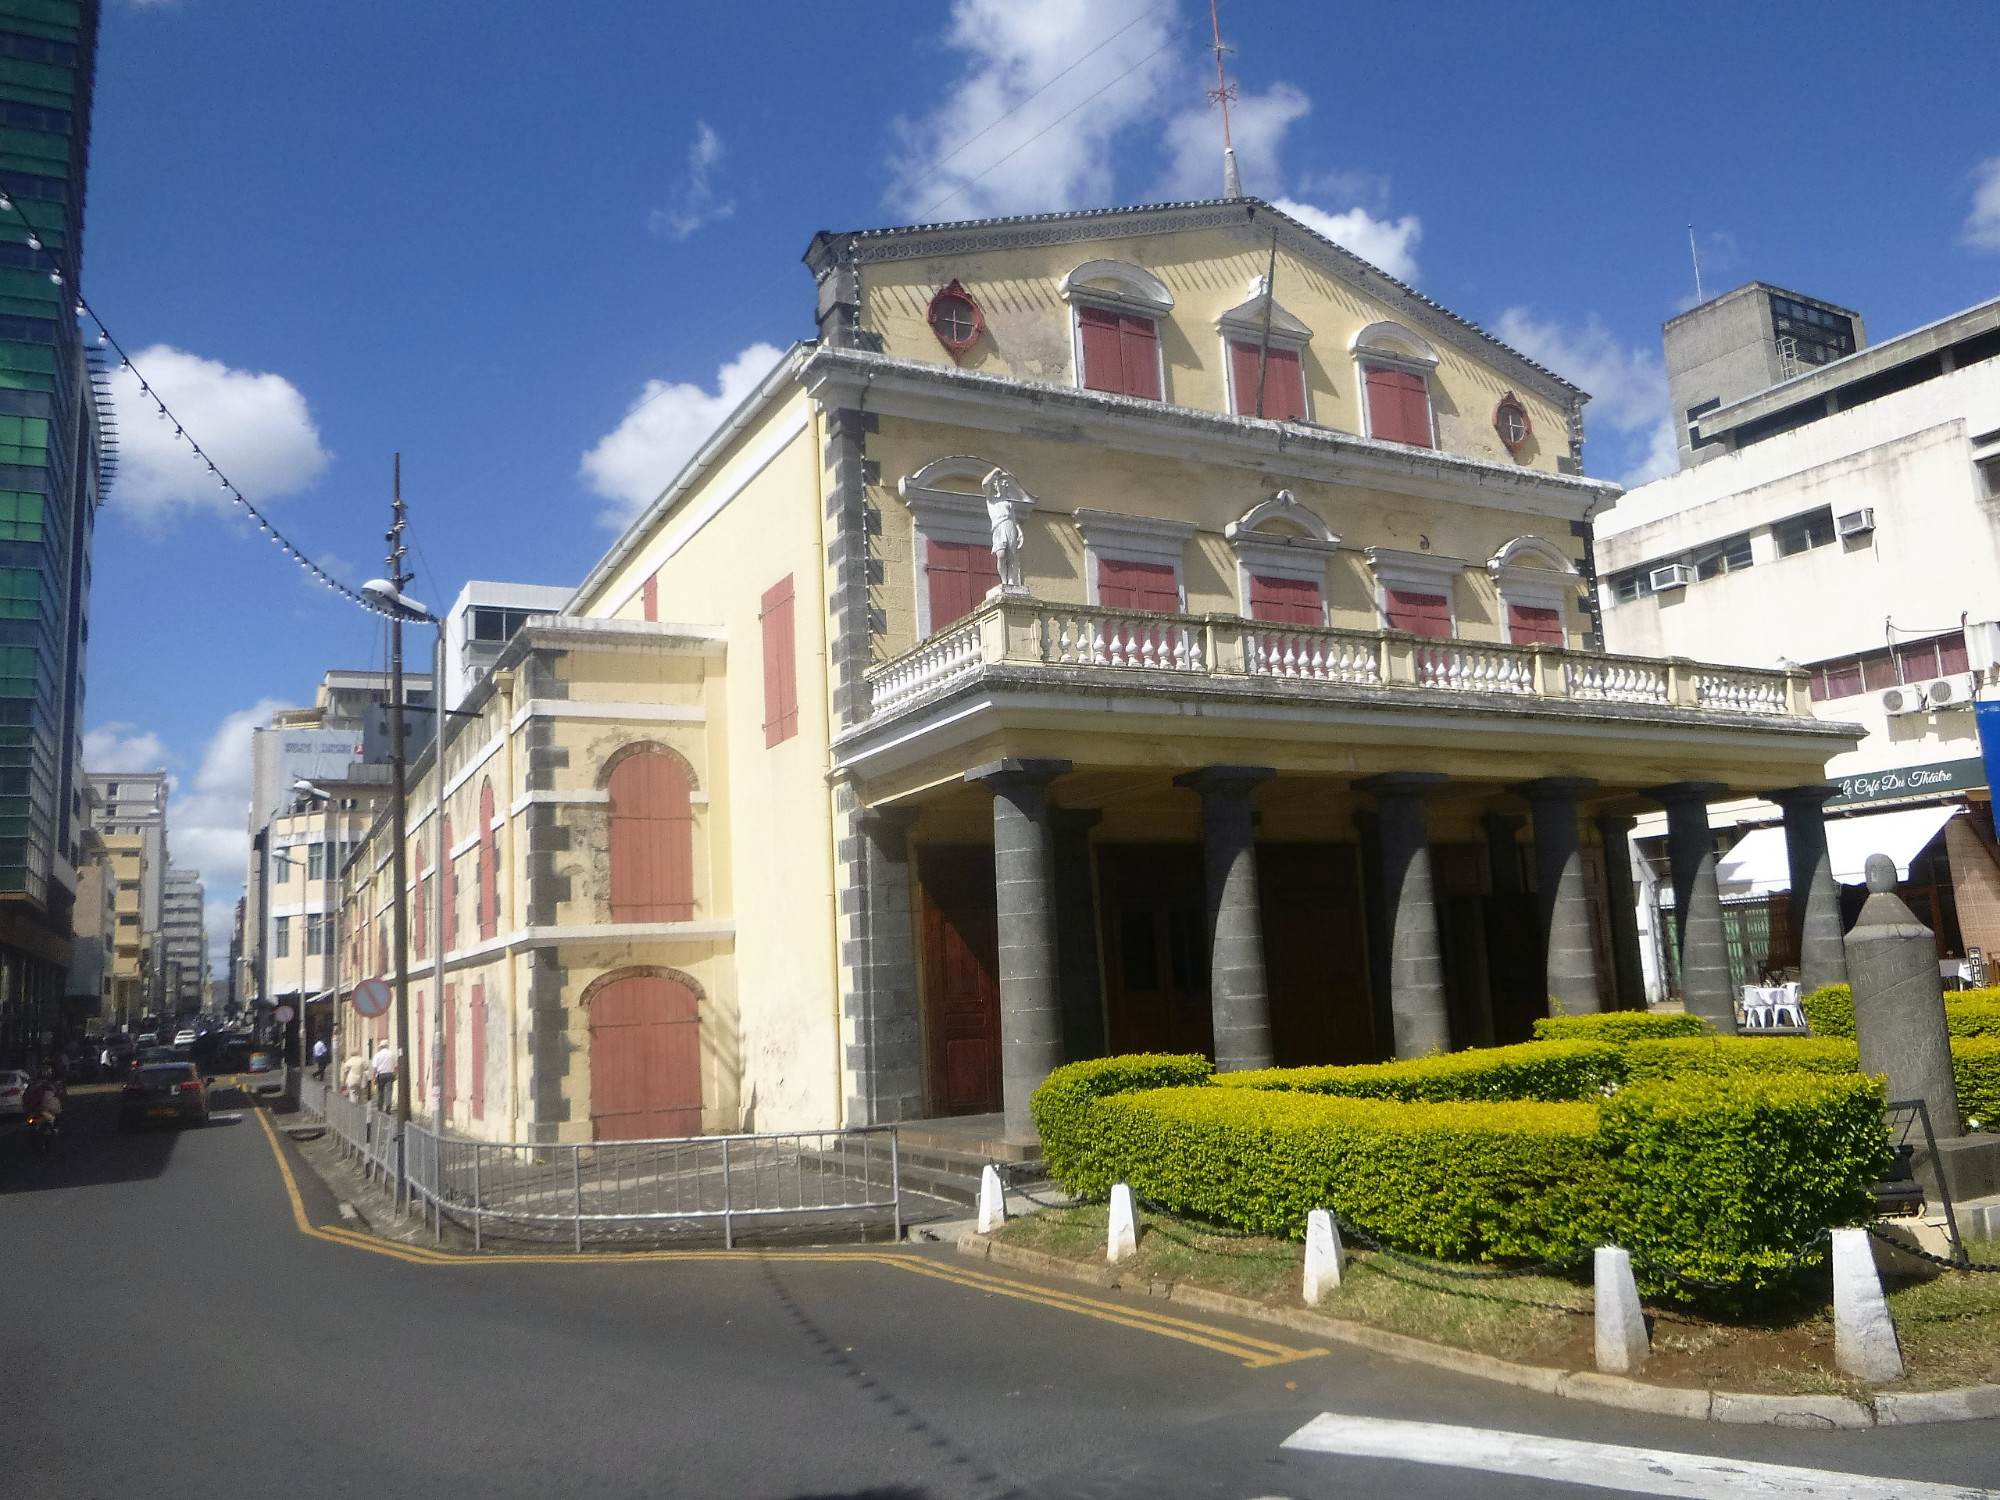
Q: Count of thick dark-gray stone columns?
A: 6